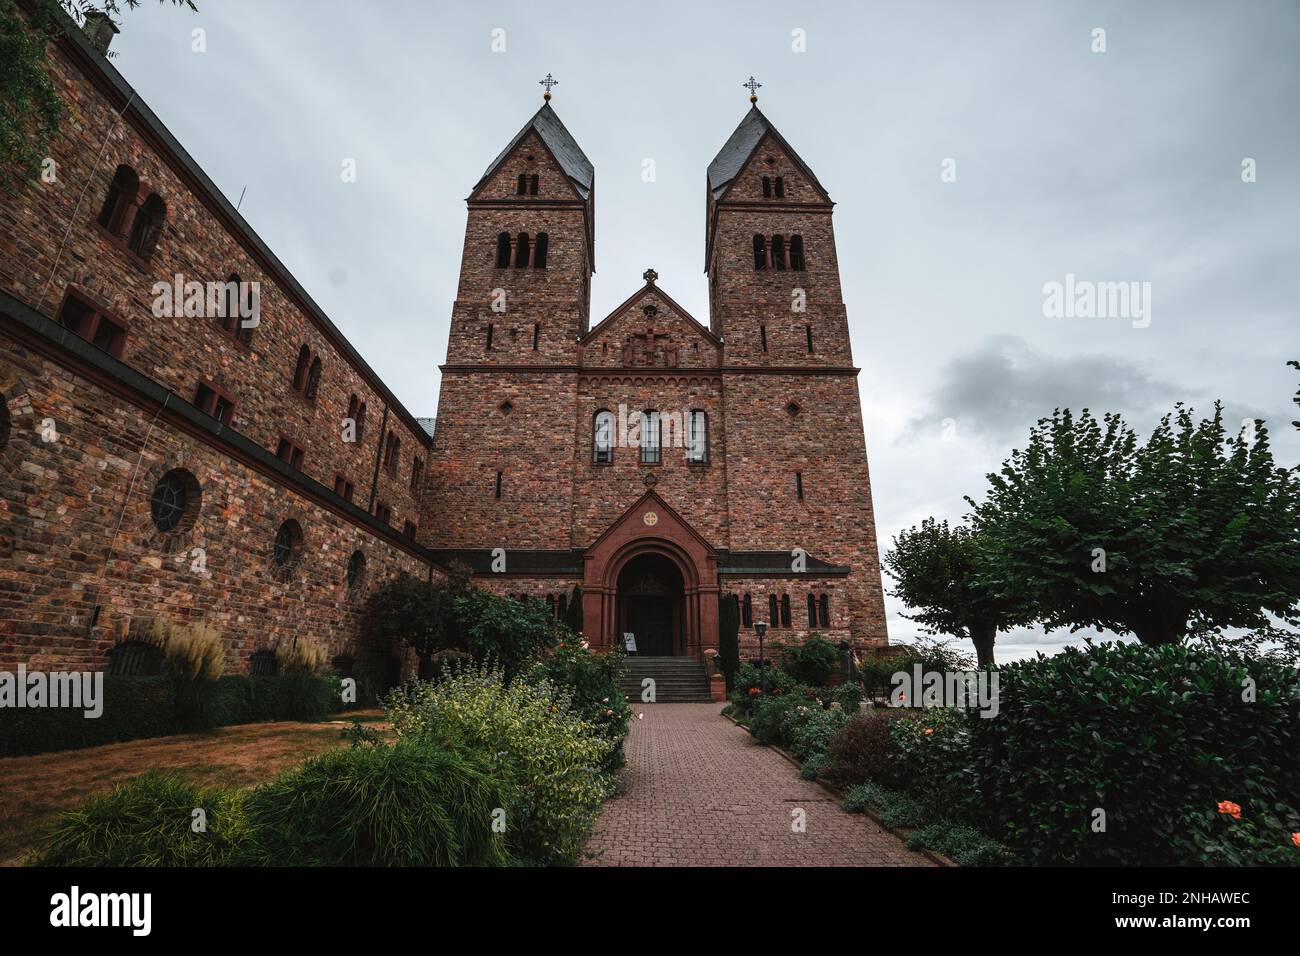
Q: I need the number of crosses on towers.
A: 2